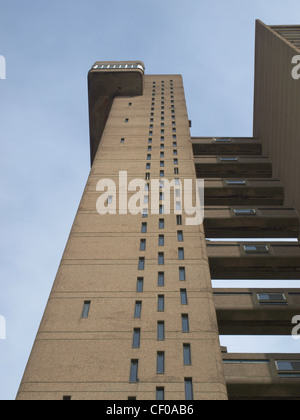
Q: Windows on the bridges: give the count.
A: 7